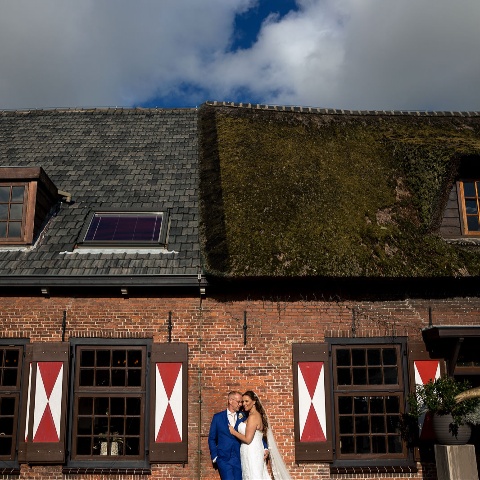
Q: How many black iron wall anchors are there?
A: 5